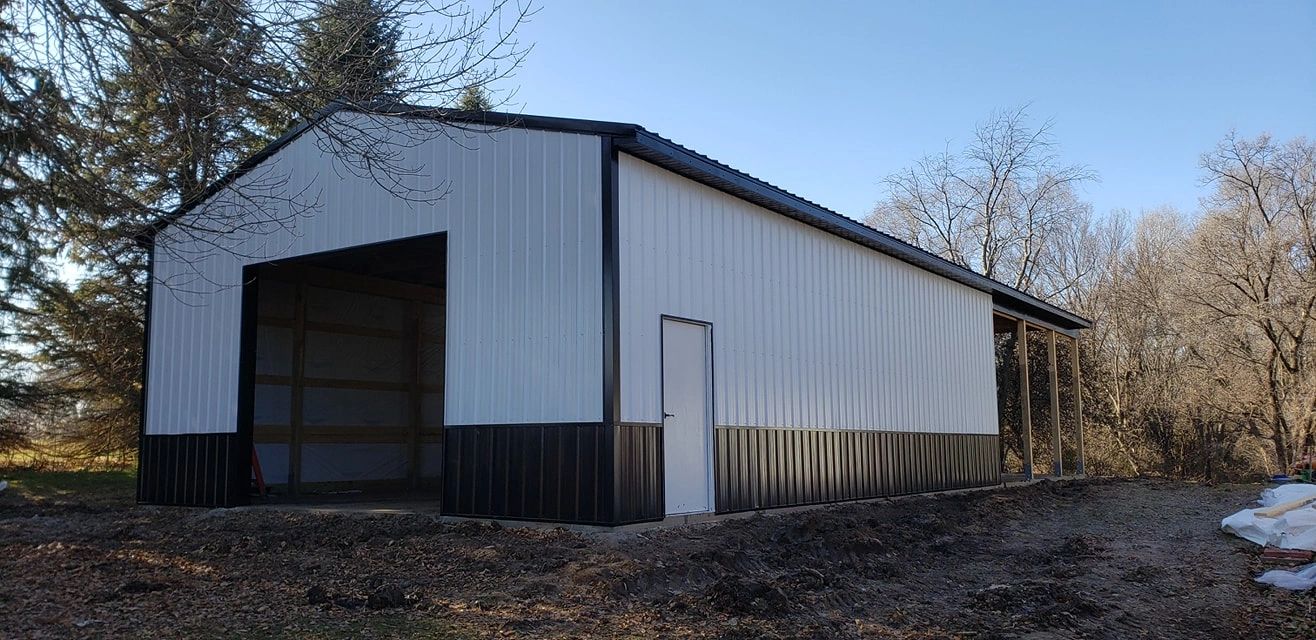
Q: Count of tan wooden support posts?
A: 3